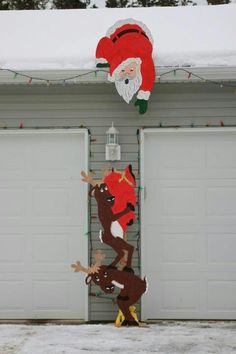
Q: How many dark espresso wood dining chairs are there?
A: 0